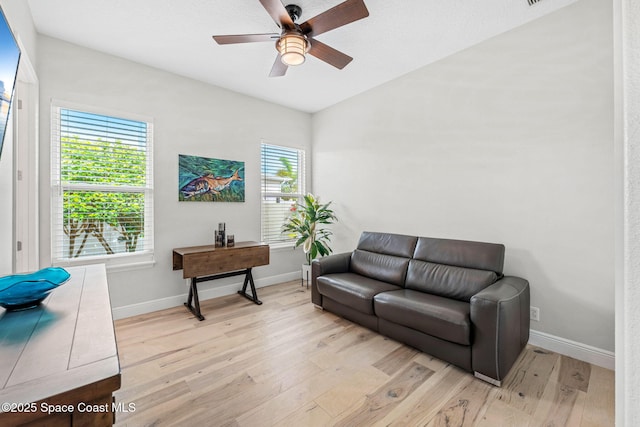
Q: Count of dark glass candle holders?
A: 3